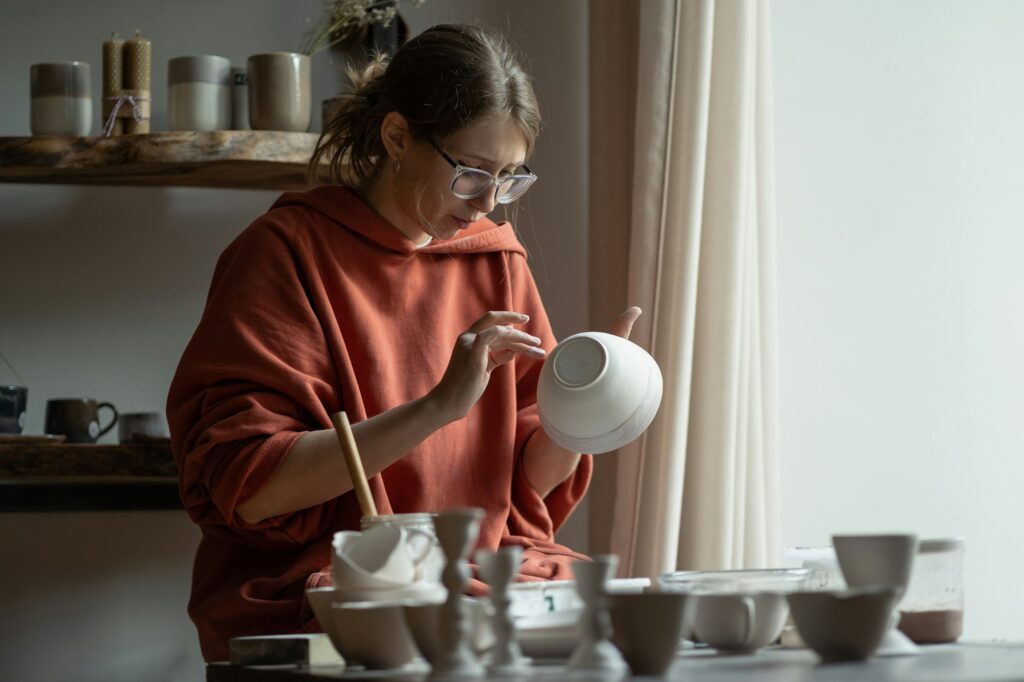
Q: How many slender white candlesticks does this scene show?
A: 3